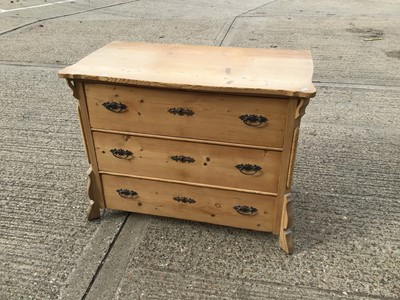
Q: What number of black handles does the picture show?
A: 6